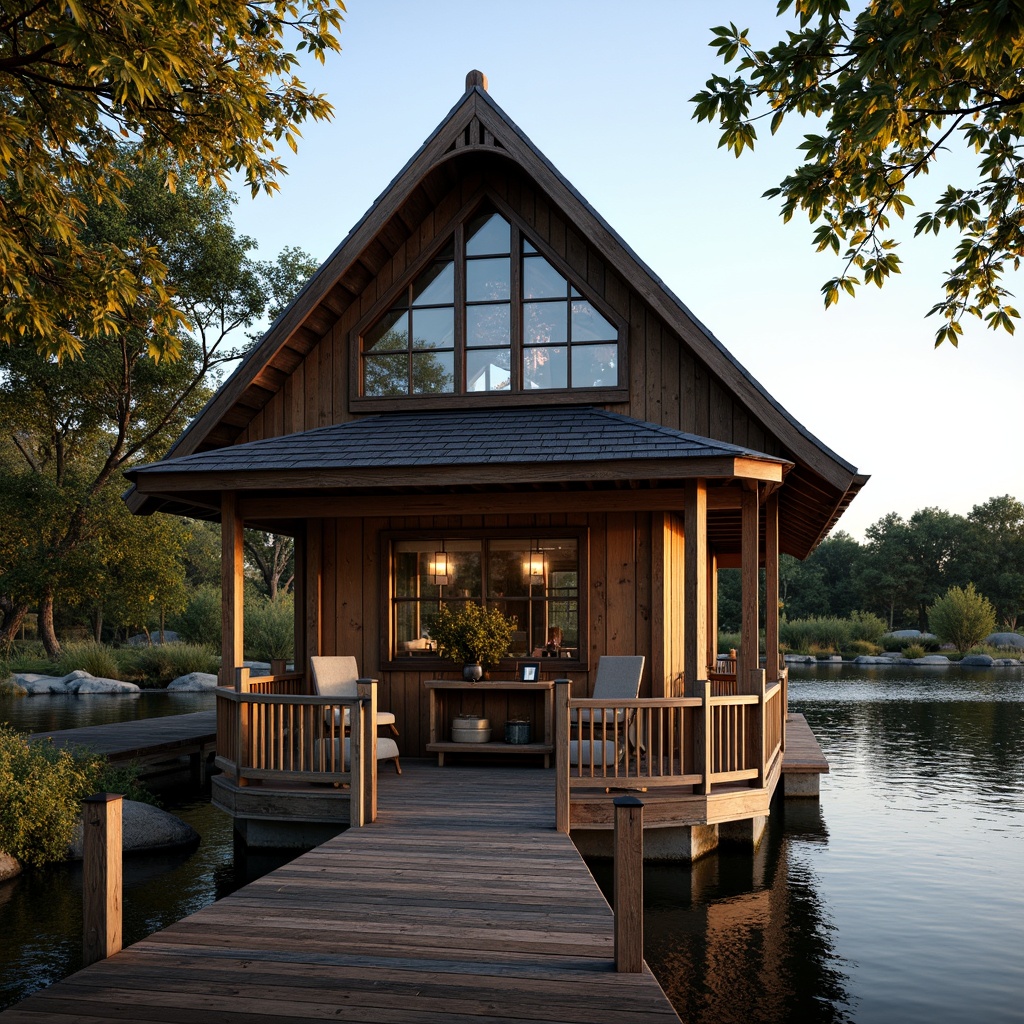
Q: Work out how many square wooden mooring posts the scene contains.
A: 2